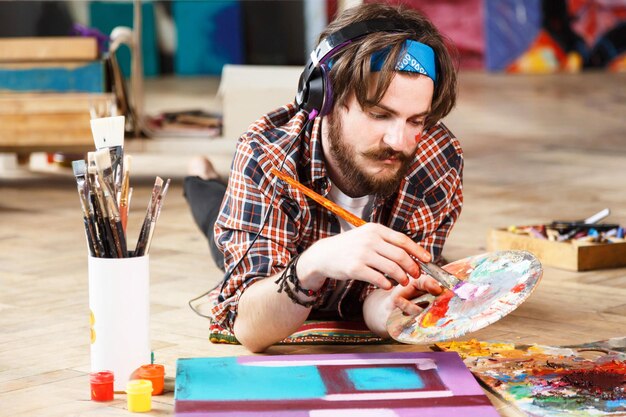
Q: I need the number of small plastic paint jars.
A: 3